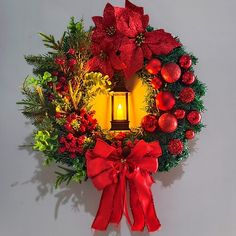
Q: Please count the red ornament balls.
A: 13